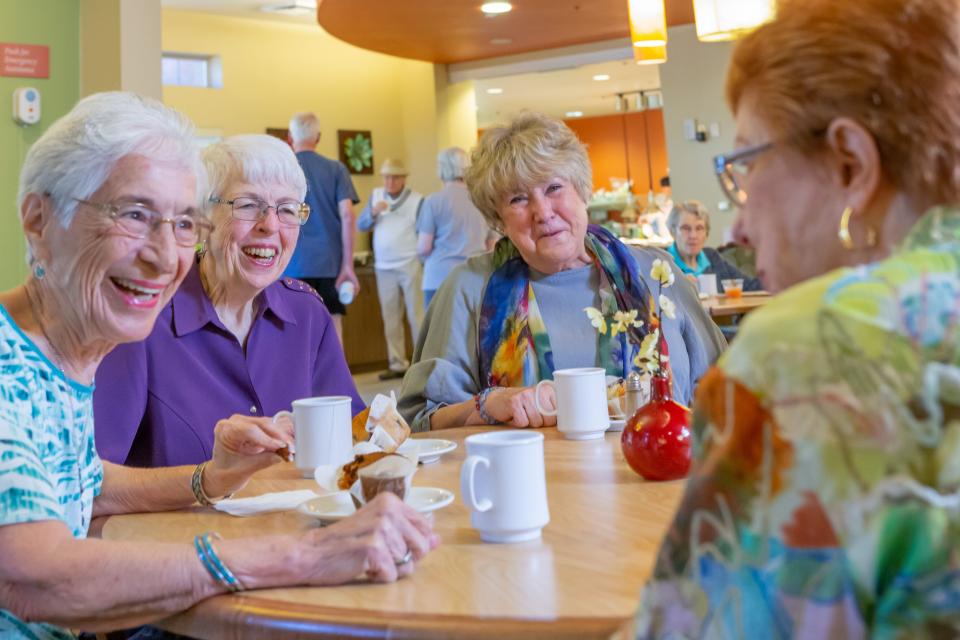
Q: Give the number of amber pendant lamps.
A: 2